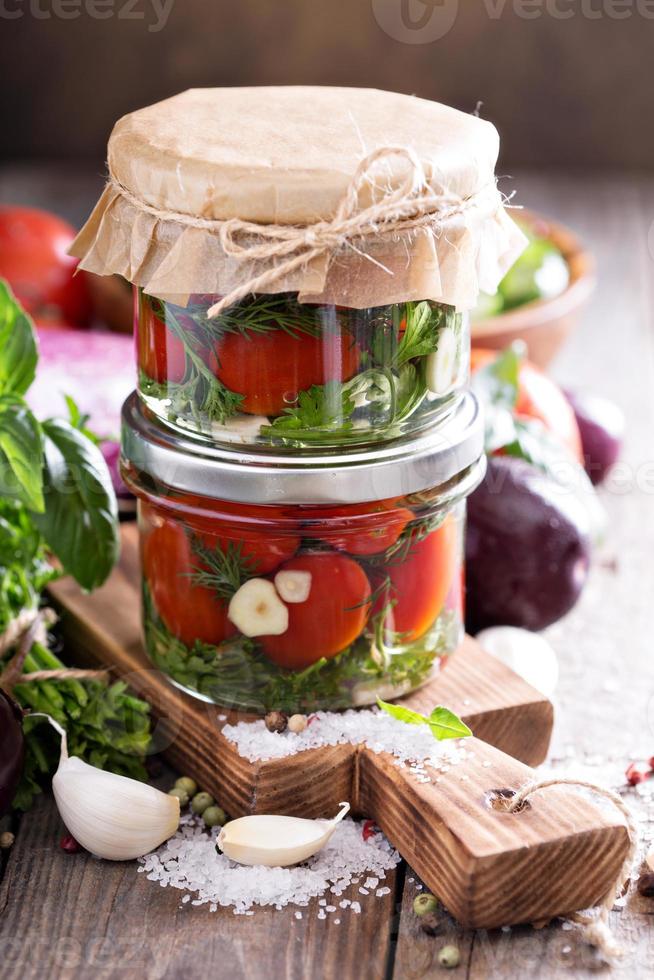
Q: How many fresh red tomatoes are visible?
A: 2